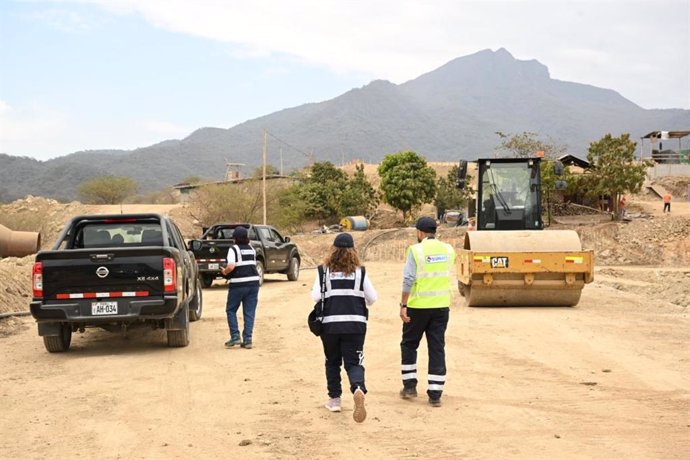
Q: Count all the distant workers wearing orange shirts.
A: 2